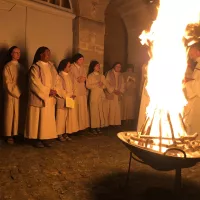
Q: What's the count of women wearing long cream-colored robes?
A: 7